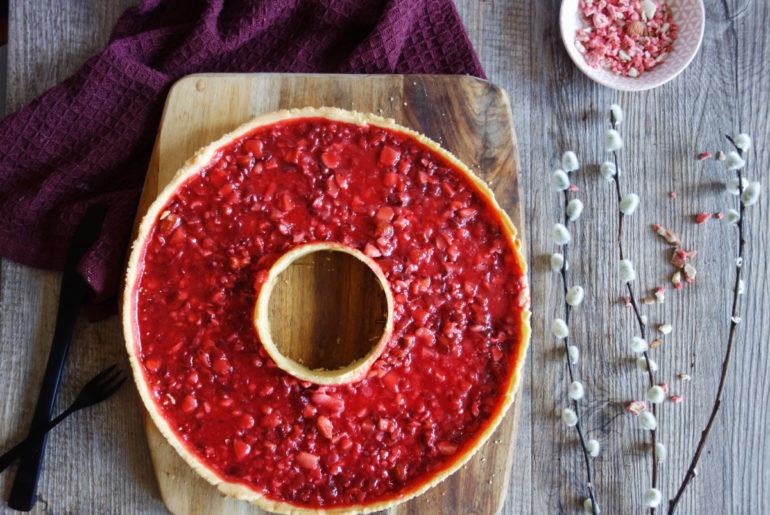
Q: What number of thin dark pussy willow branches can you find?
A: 3